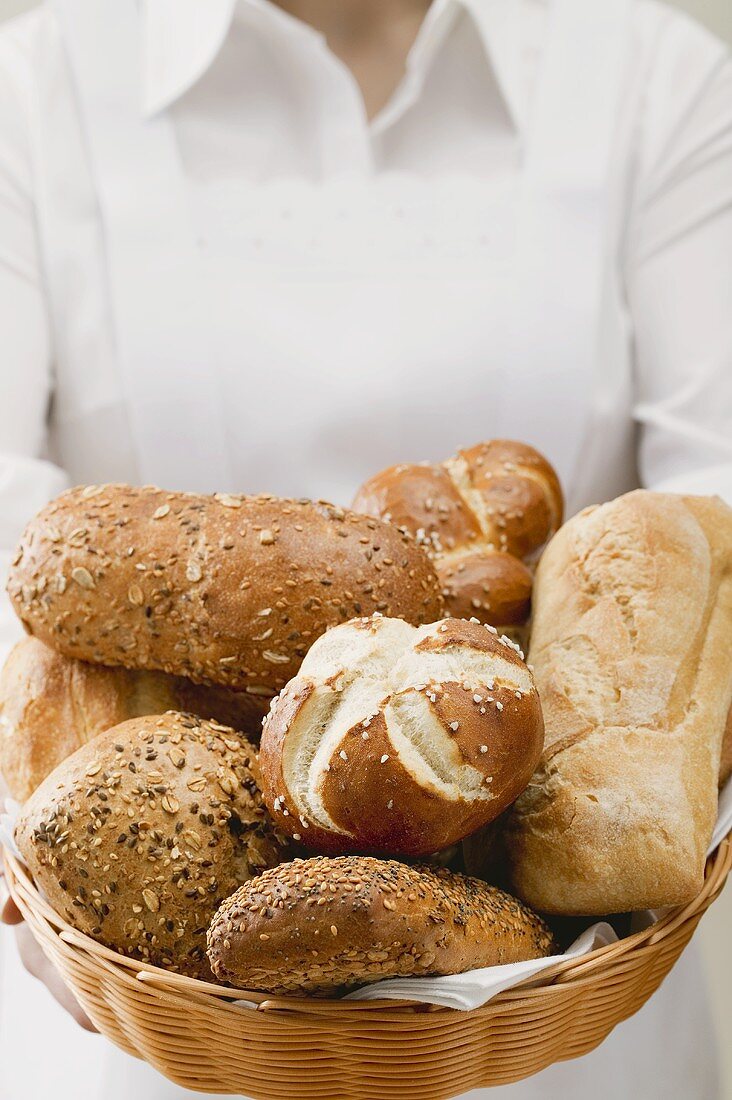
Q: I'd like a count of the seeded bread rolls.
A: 3